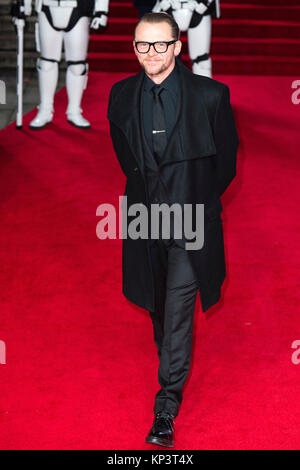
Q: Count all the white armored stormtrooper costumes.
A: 2